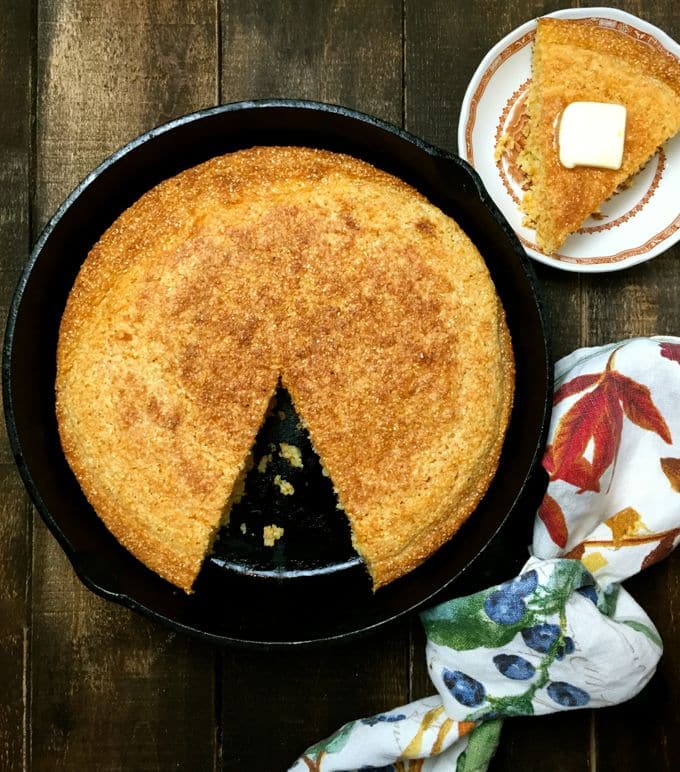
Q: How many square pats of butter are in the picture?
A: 1